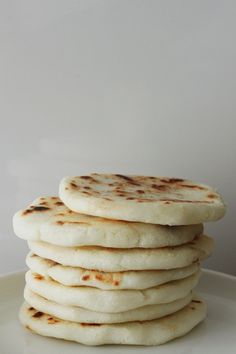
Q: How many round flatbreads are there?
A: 7